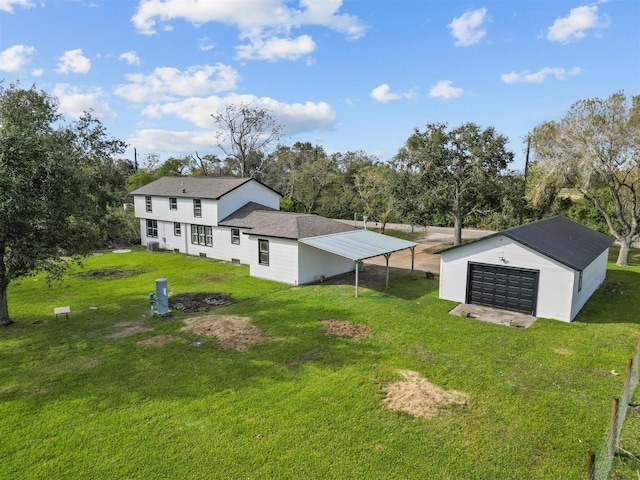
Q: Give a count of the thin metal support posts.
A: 3